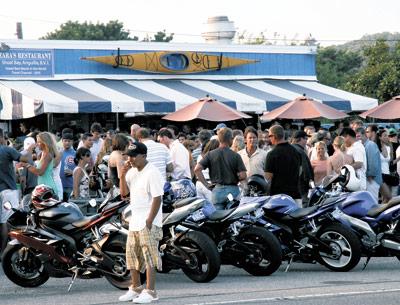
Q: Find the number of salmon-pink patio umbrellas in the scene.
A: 3